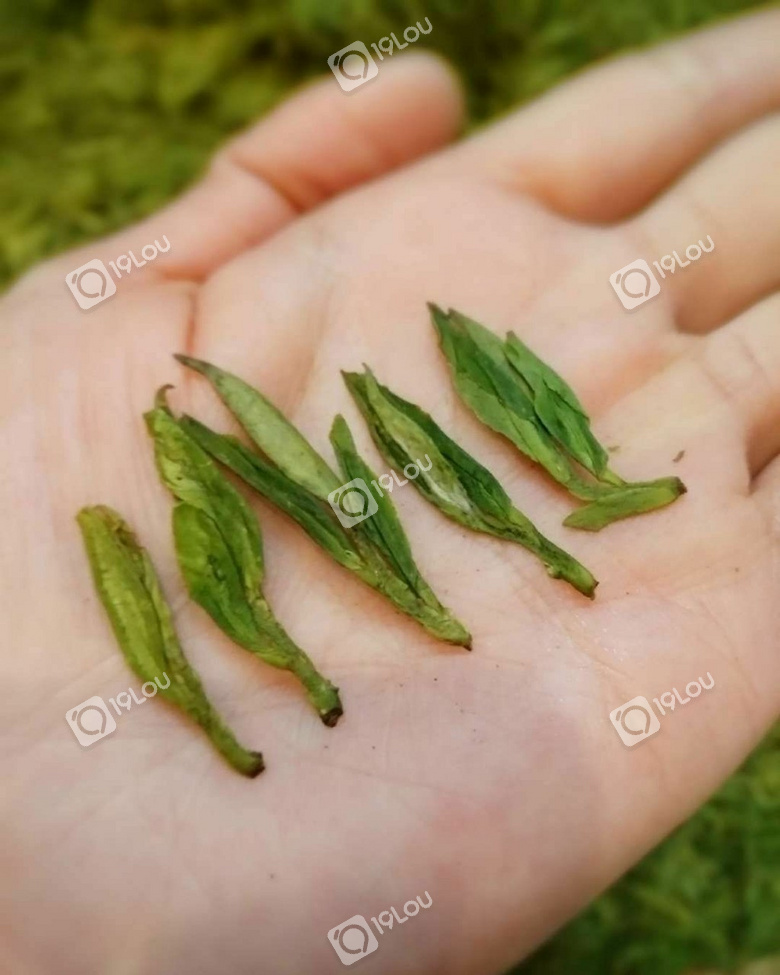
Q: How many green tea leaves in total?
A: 5